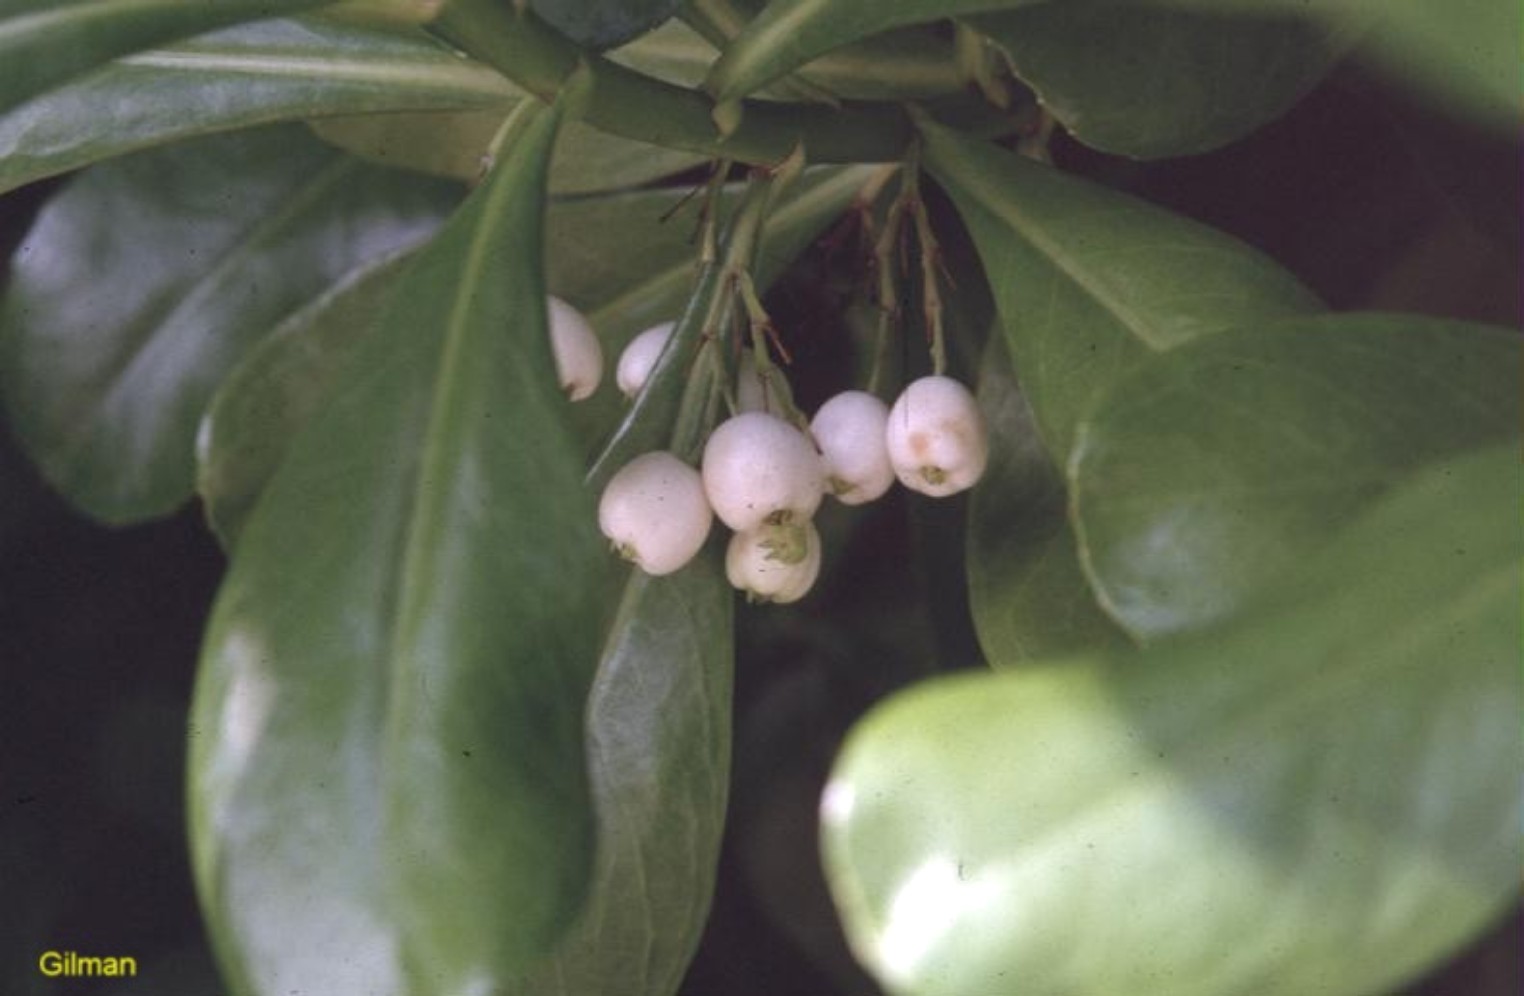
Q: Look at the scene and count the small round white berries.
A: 7